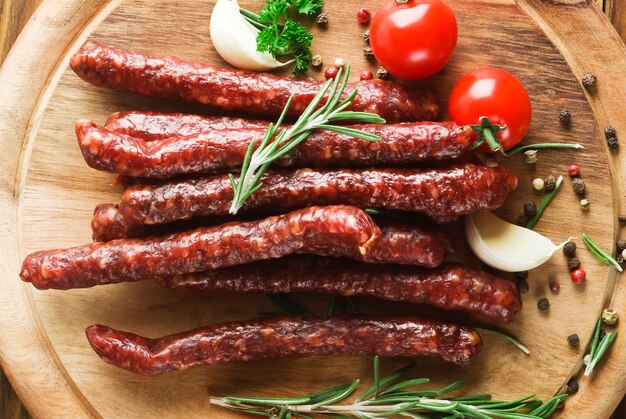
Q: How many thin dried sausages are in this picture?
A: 8